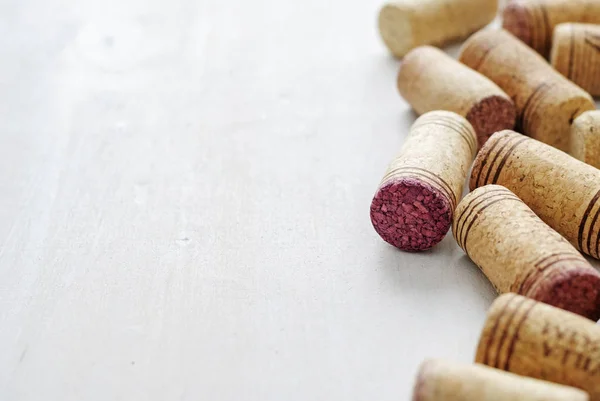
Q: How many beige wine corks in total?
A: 11